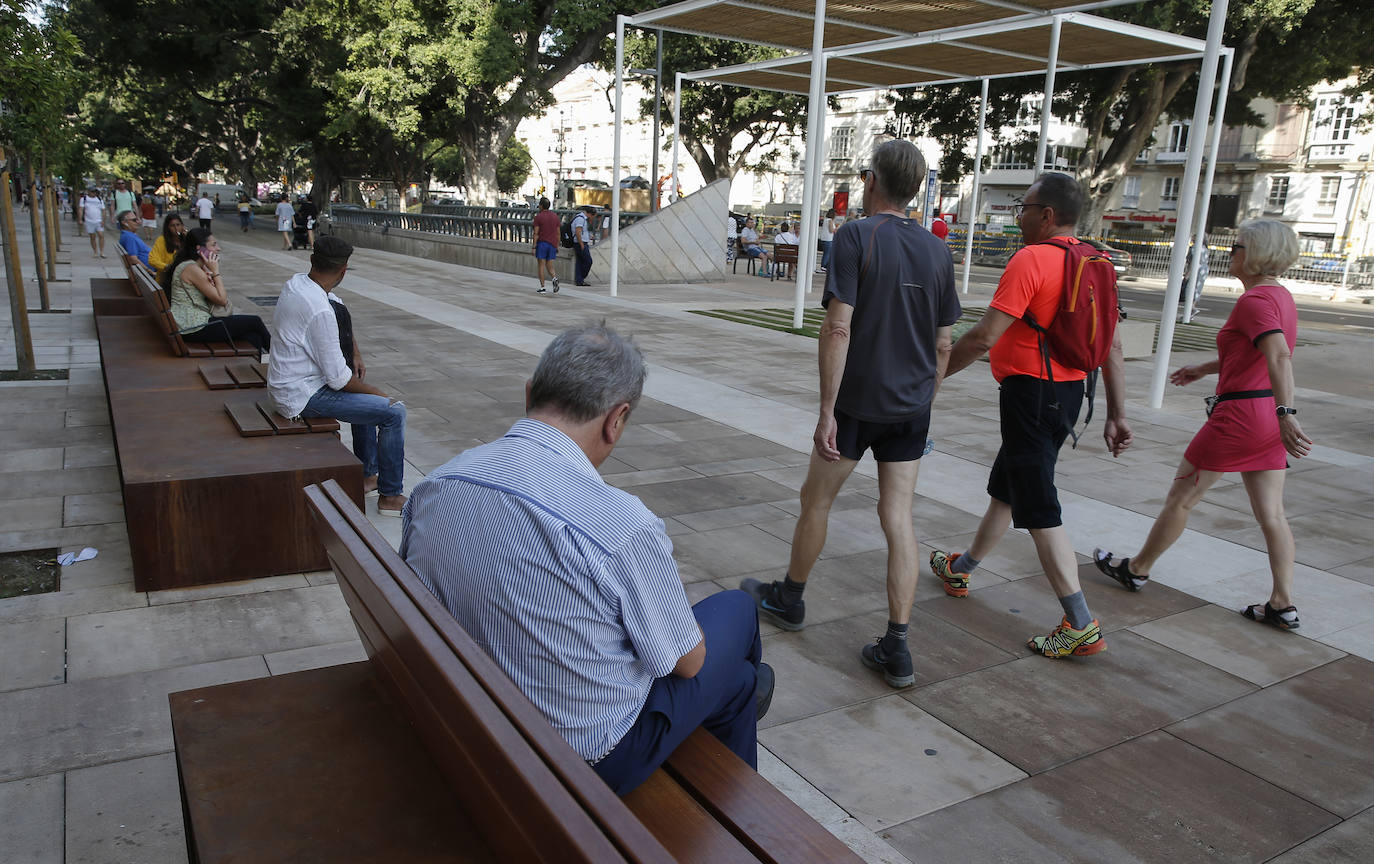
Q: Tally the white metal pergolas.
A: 2